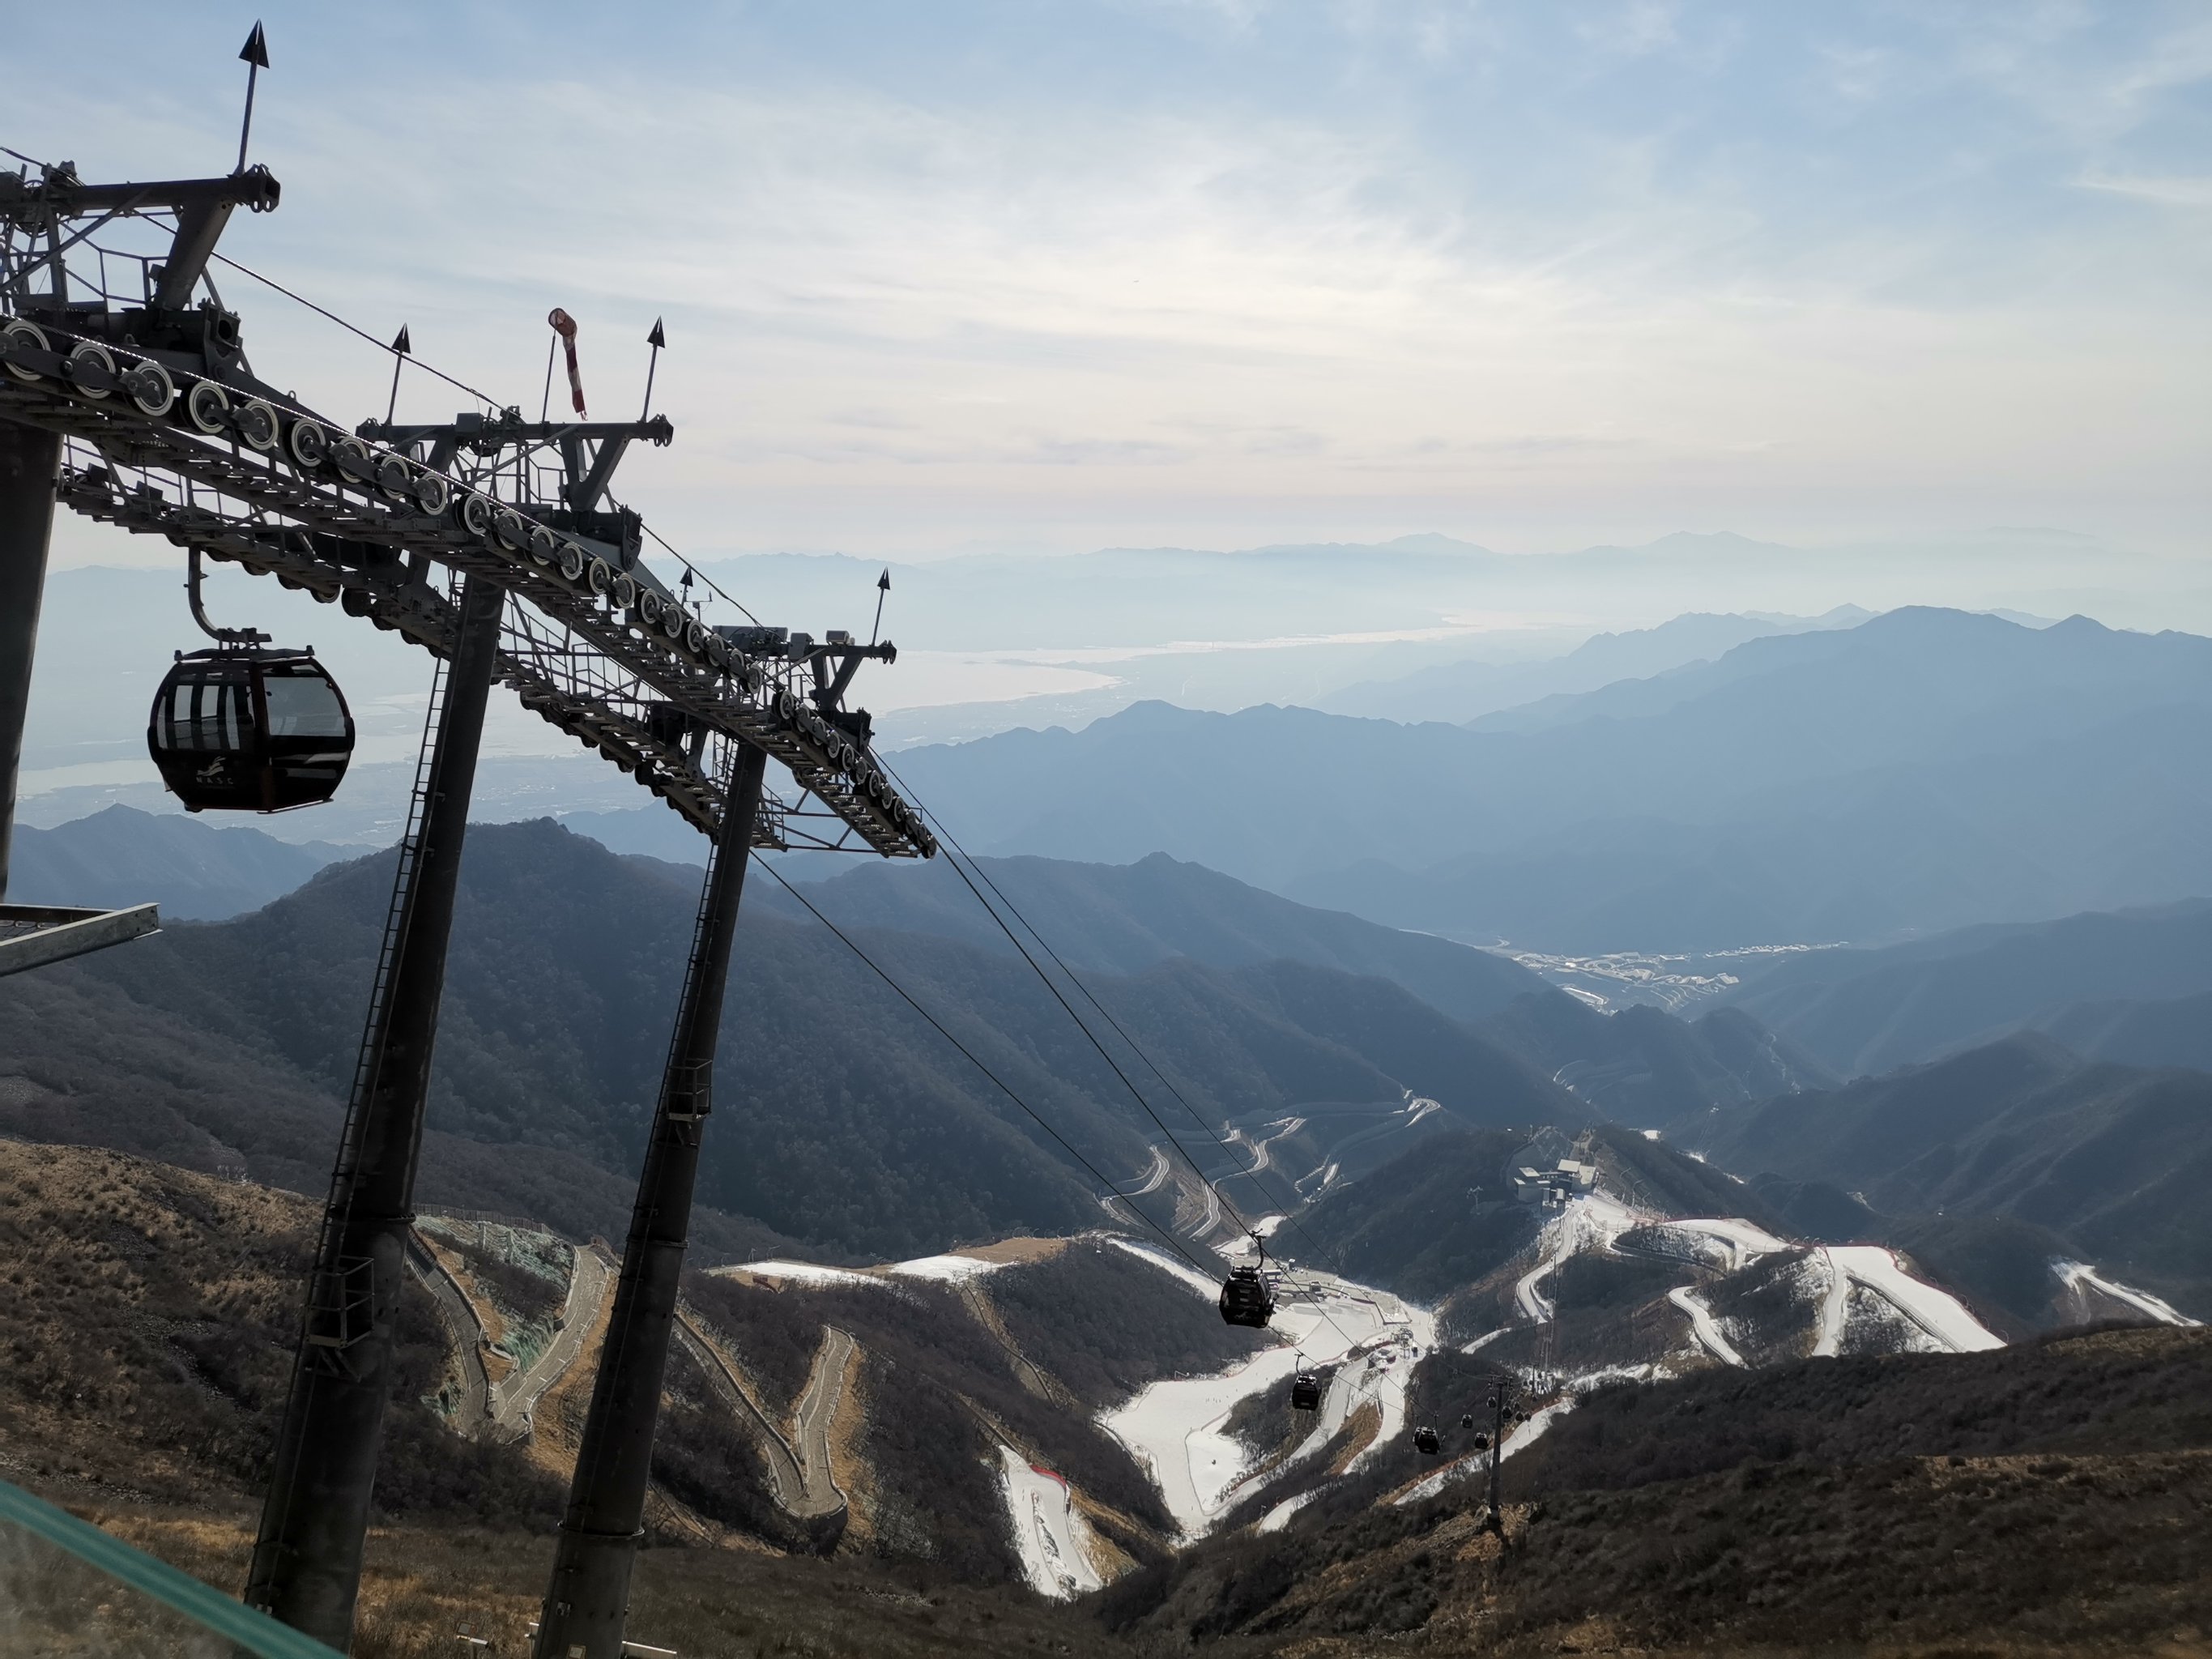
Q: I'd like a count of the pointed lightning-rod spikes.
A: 5